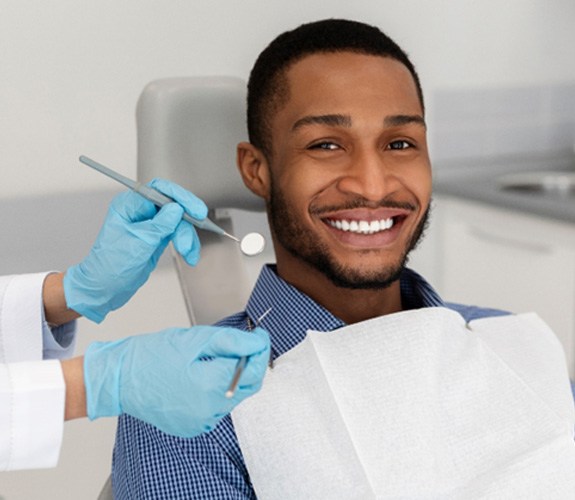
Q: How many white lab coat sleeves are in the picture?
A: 2